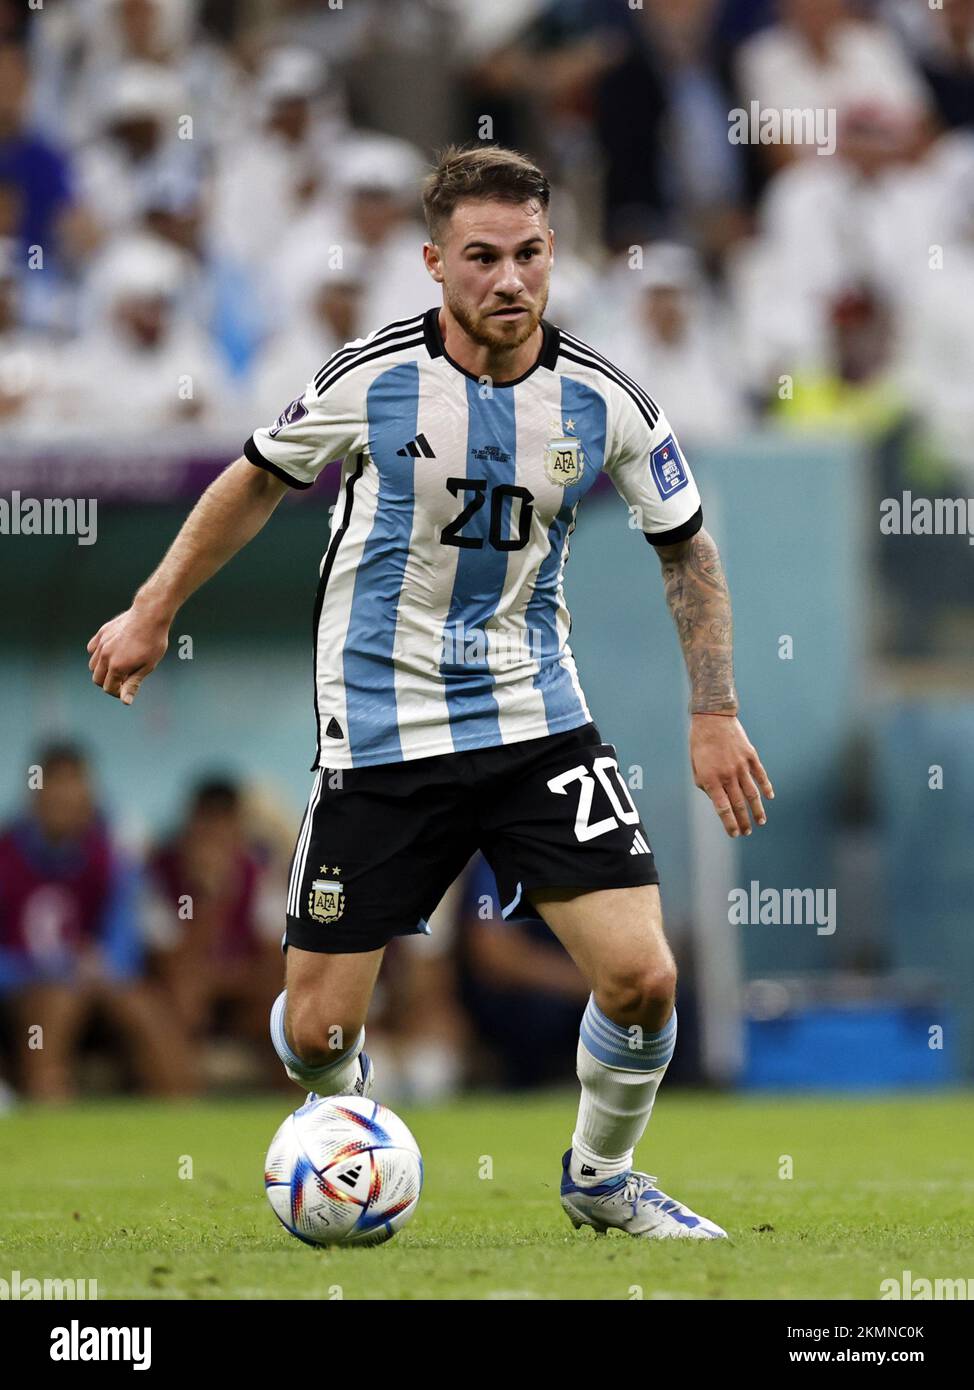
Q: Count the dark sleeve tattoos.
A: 1